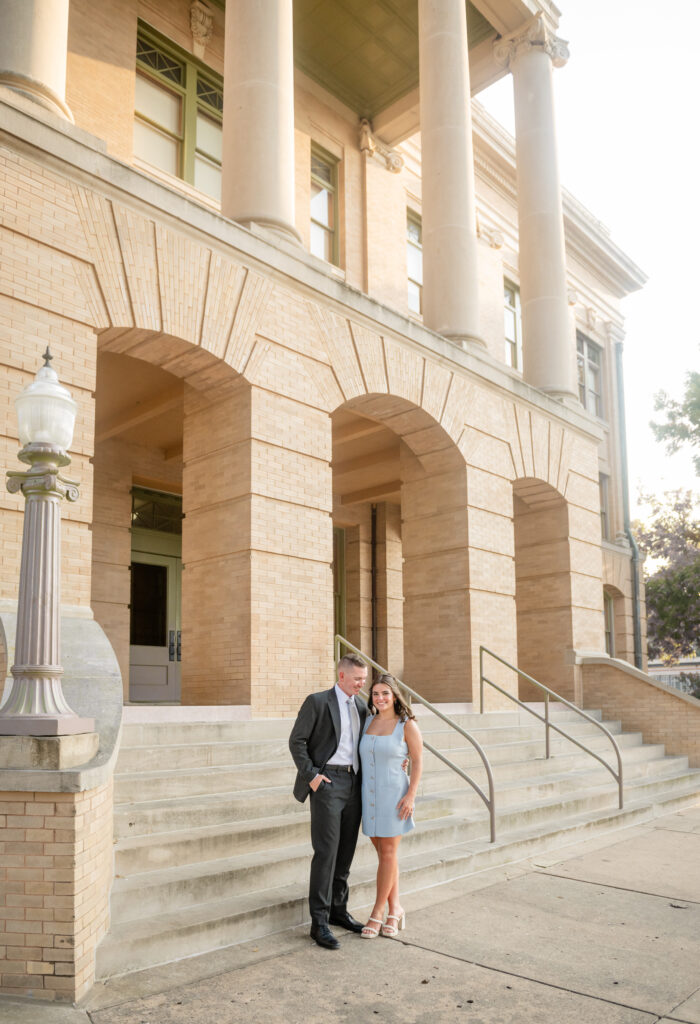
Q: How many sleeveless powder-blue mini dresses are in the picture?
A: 1